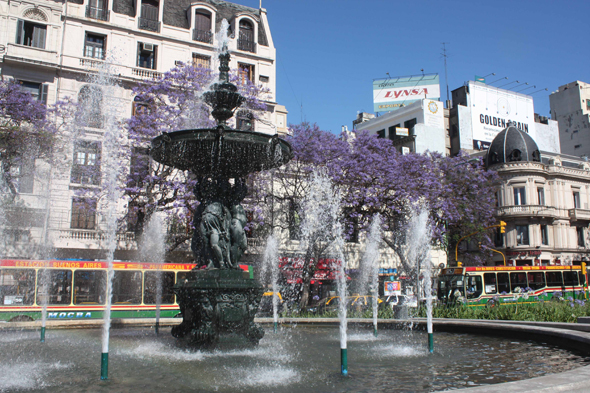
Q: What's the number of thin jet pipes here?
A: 7